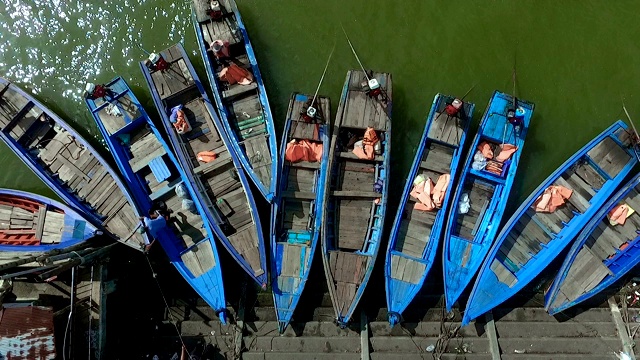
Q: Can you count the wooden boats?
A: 11